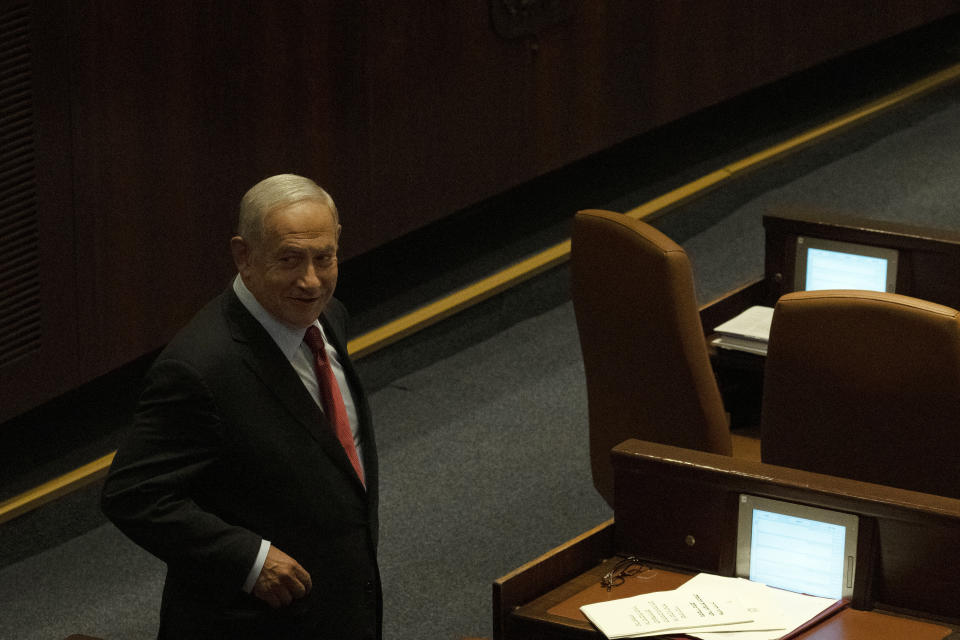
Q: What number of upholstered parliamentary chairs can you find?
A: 2